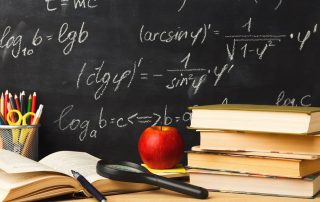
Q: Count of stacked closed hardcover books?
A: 4